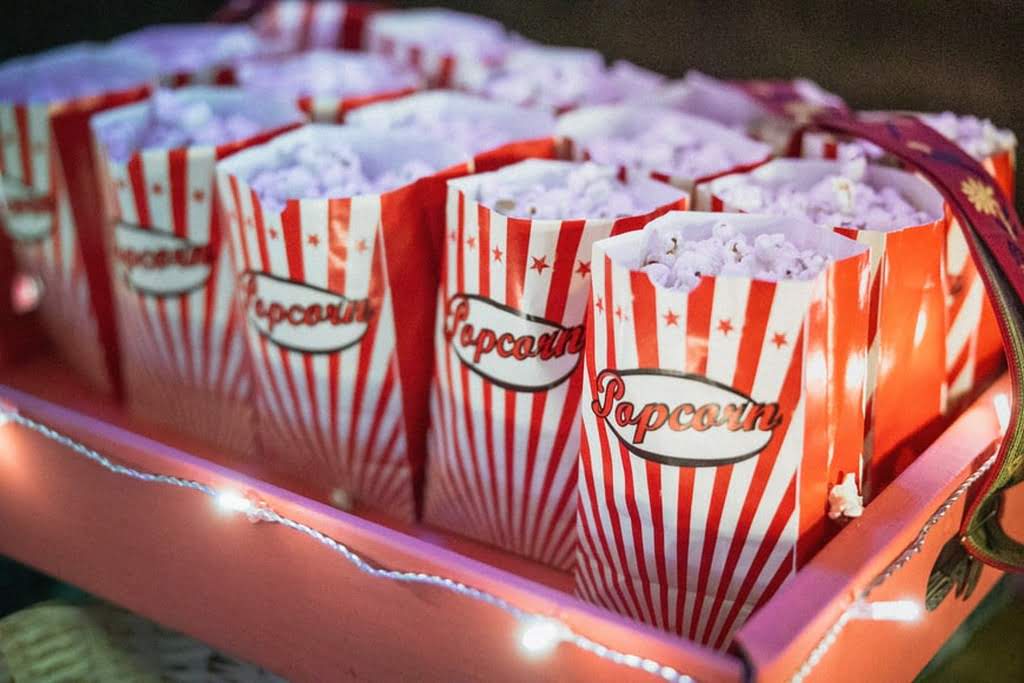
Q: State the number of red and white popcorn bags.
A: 15